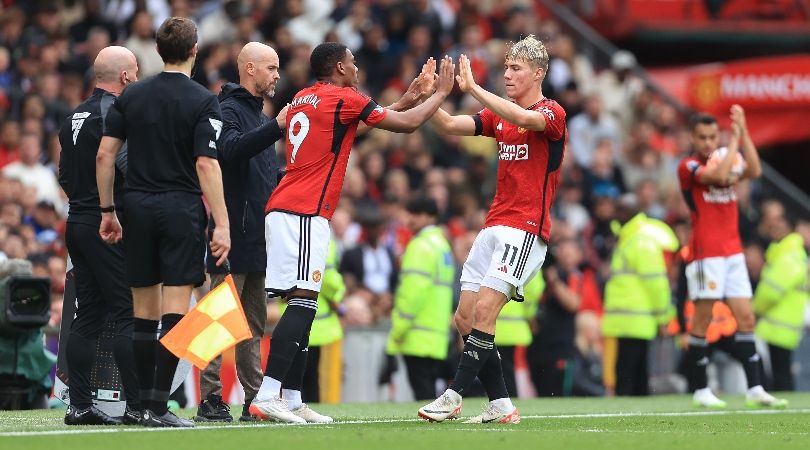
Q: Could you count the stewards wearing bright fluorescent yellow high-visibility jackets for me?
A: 5